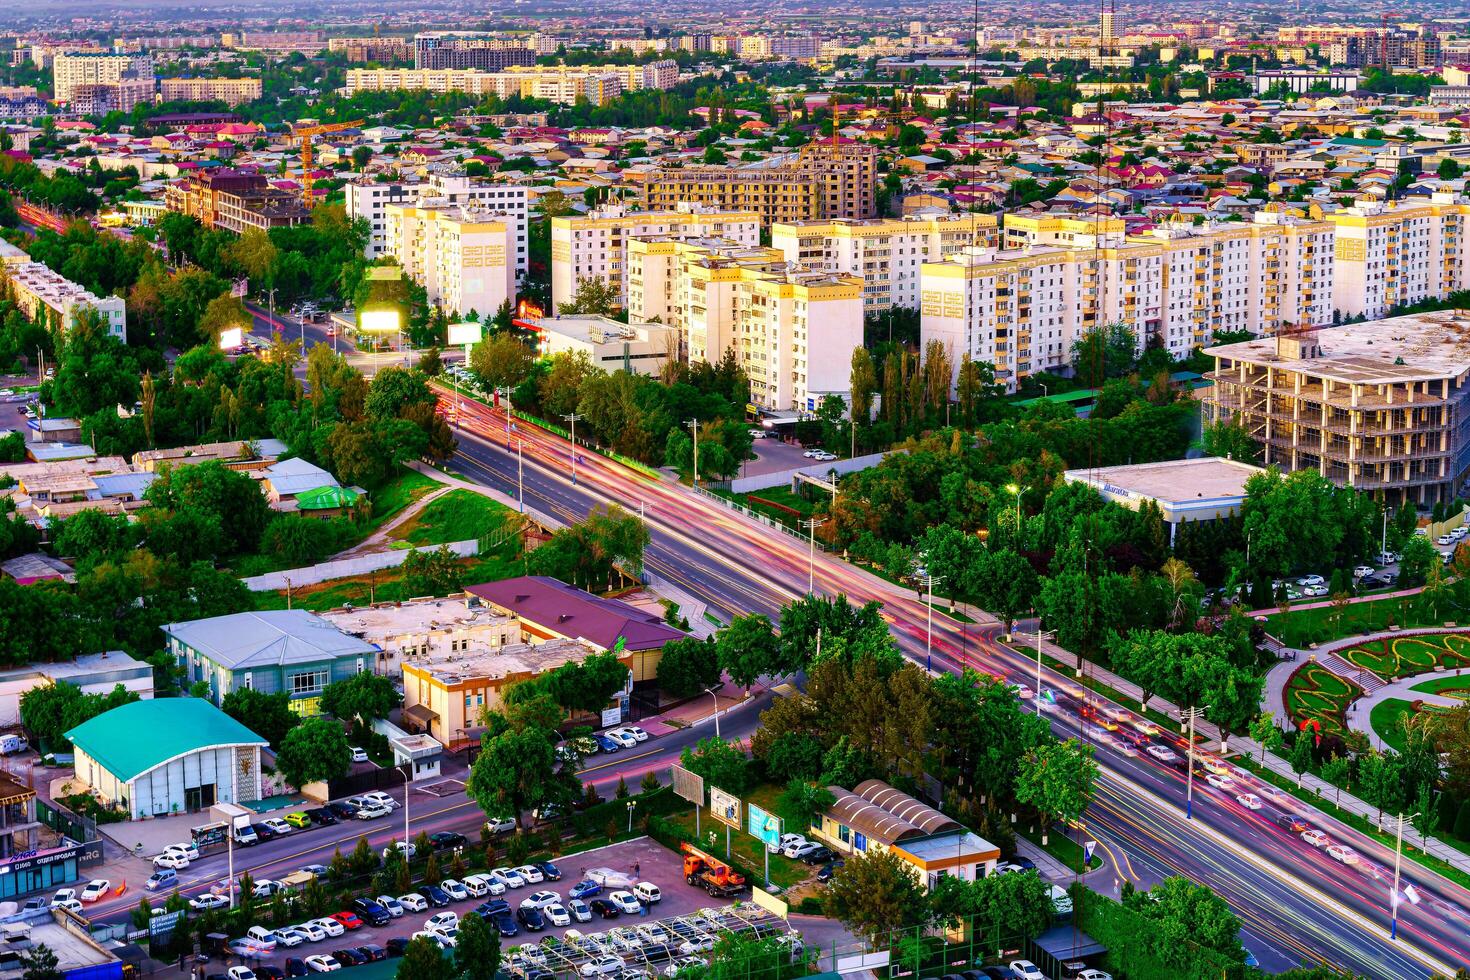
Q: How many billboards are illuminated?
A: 3